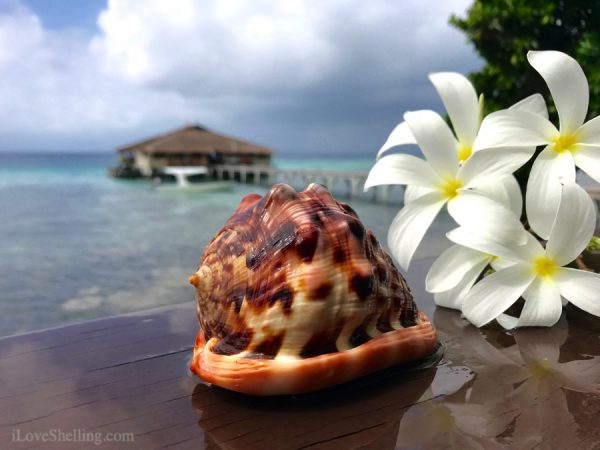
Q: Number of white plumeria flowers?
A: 5